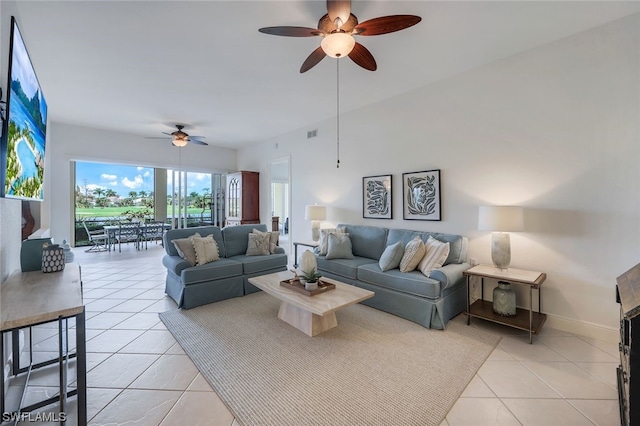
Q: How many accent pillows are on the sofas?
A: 9